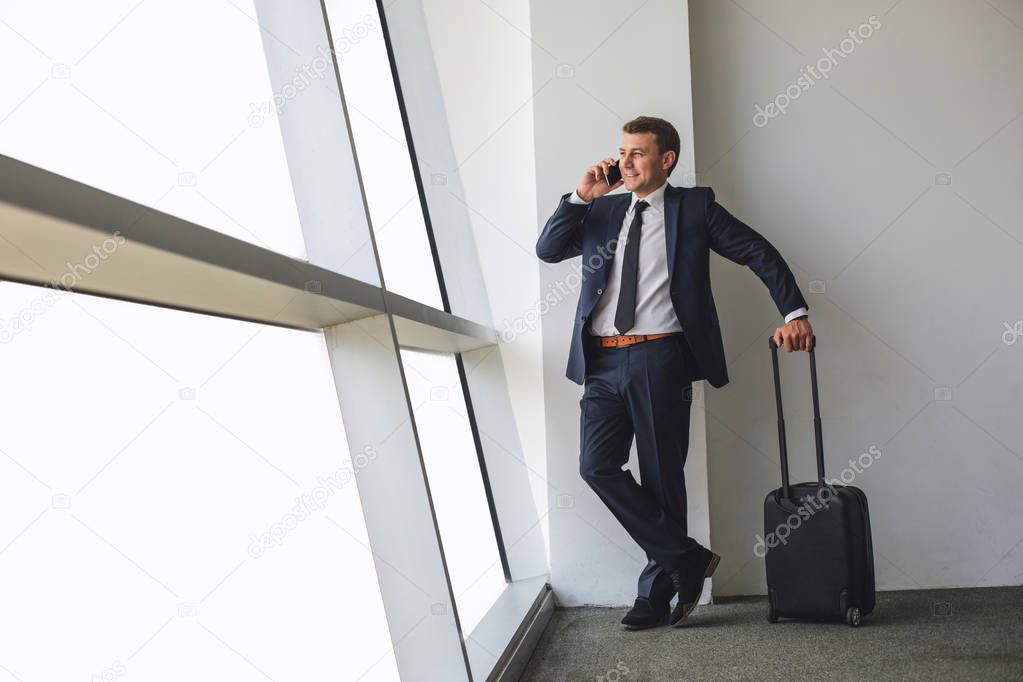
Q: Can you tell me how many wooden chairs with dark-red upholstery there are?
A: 0